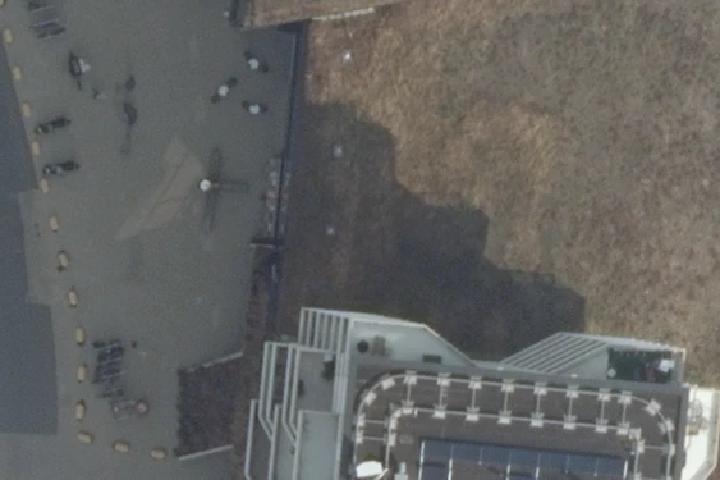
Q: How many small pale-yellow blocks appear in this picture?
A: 15